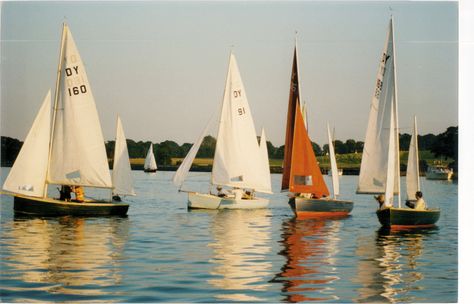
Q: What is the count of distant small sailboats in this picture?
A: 1